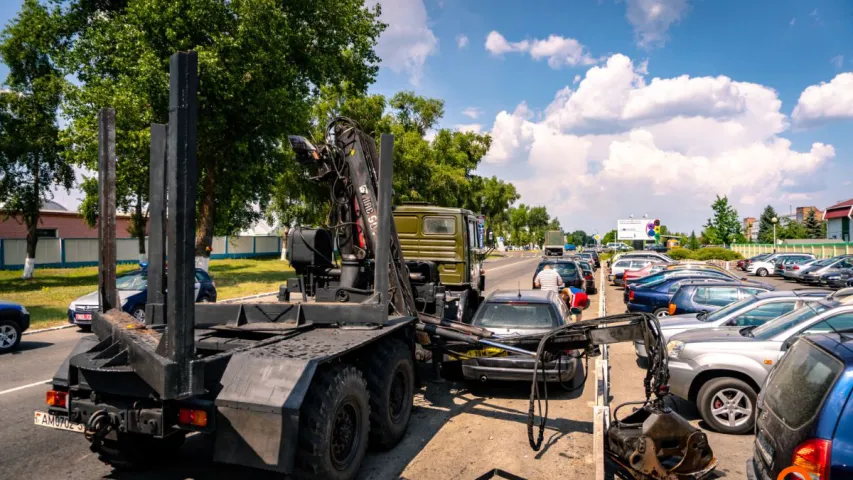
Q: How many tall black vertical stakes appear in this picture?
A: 4